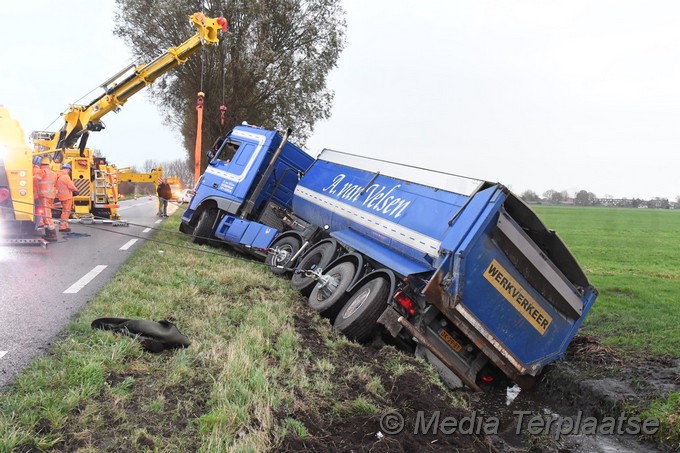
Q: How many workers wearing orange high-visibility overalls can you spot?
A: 3